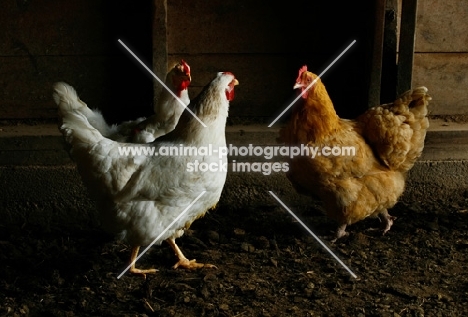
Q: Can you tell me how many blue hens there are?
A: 0